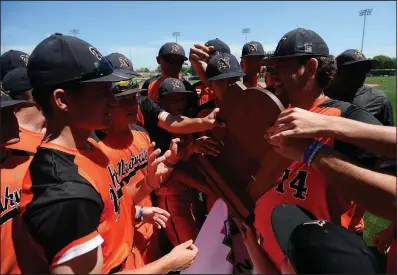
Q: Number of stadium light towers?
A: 4